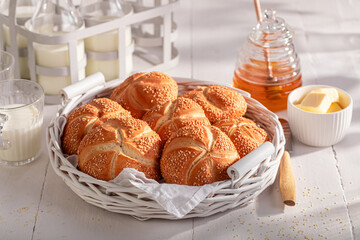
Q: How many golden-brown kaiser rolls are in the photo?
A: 7